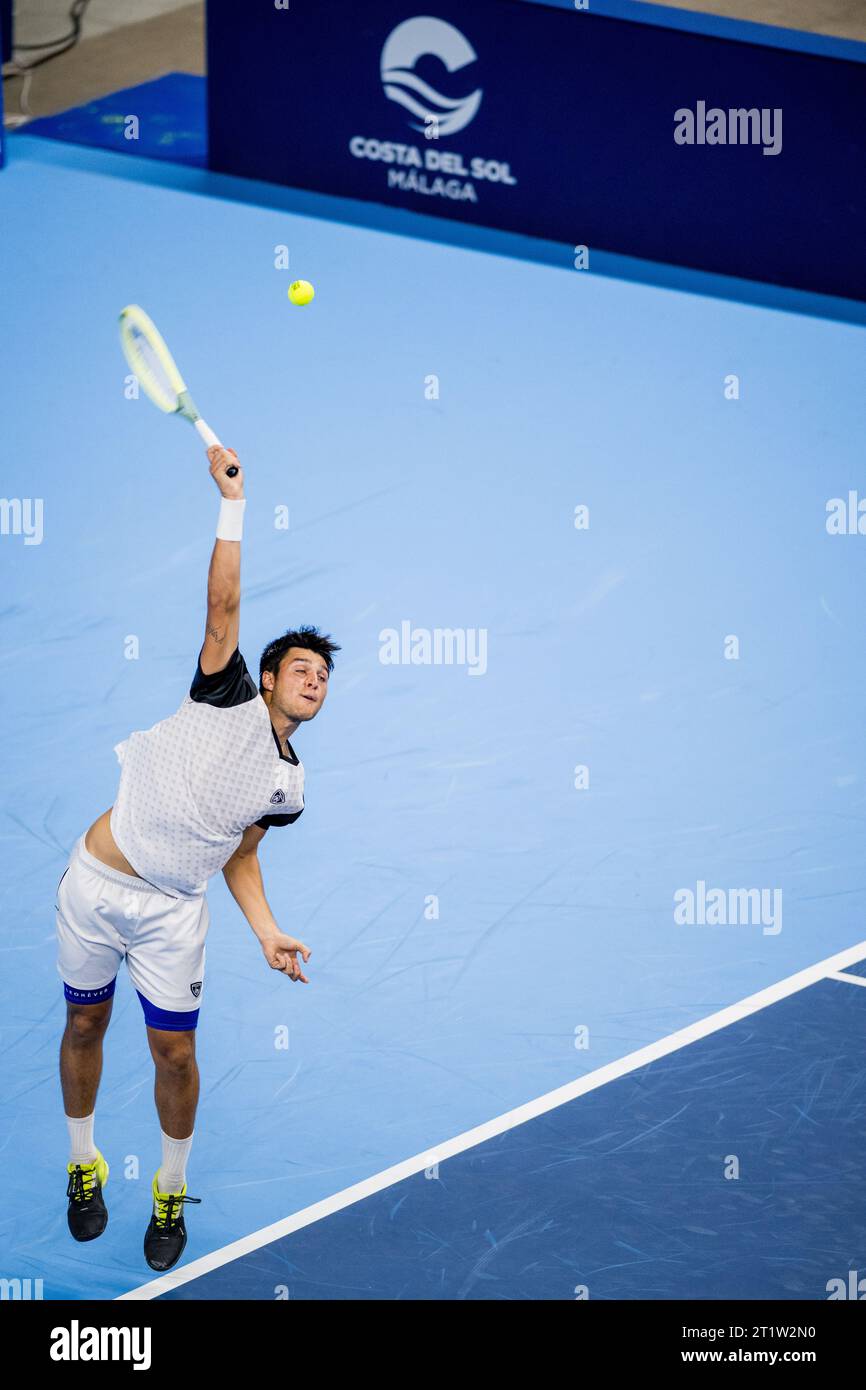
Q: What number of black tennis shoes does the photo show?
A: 2